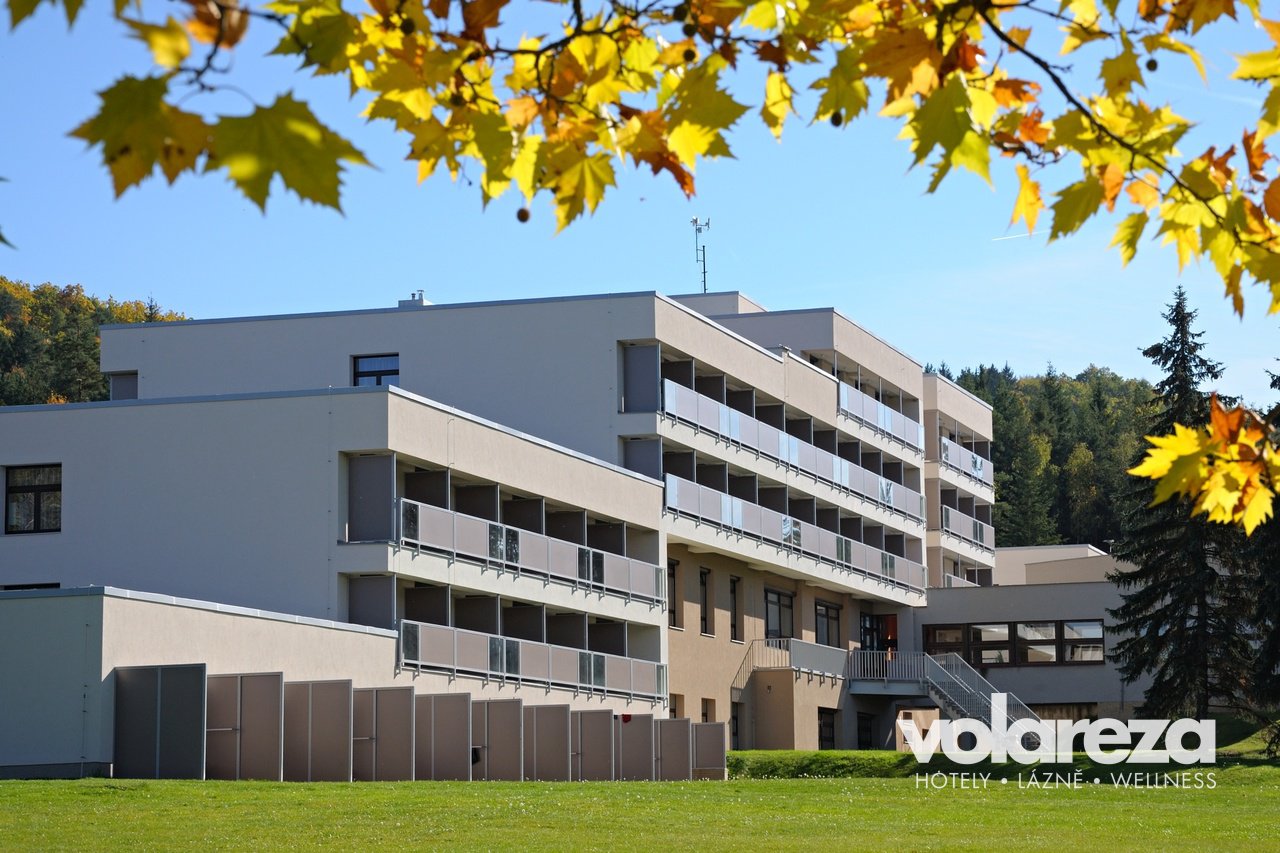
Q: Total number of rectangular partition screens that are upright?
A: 11